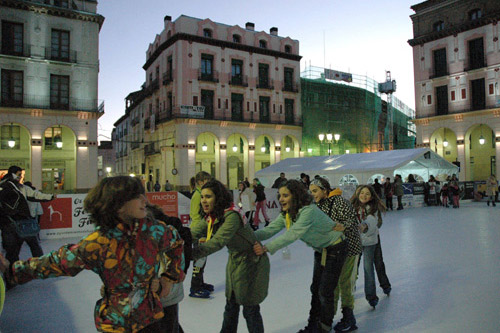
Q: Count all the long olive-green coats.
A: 1